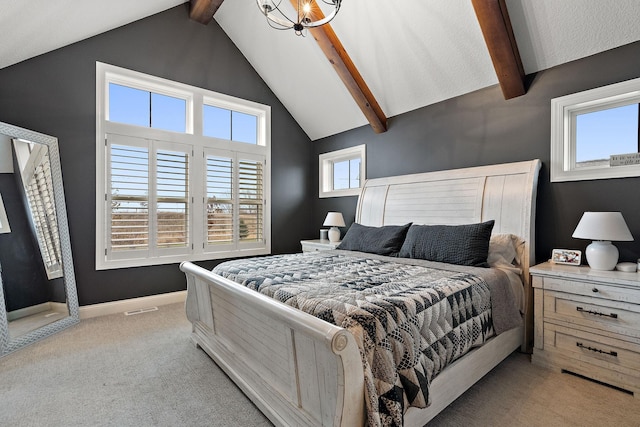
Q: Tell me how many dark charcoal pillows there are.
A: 2